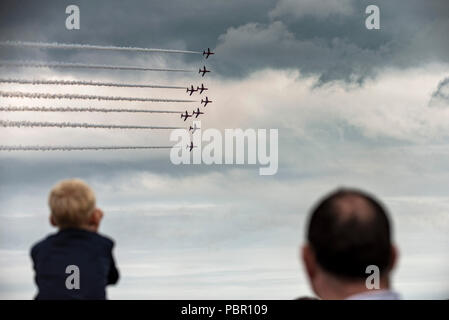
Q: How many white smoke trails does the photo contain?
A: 7